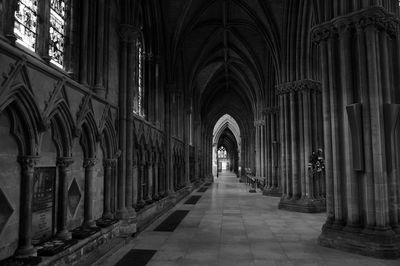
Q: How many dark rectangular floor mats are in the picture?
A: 5